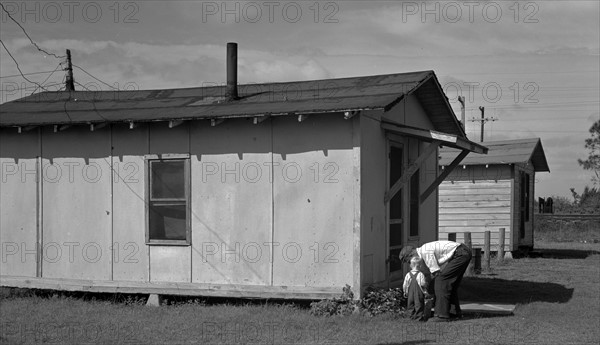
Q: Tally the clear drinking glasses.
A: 0